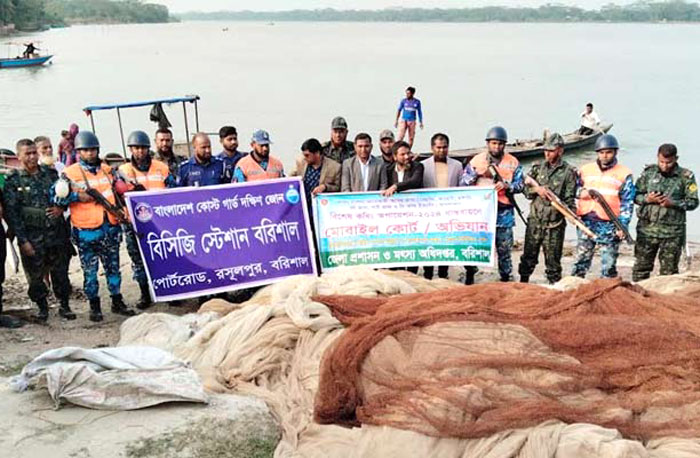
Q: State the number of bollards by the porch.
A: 0